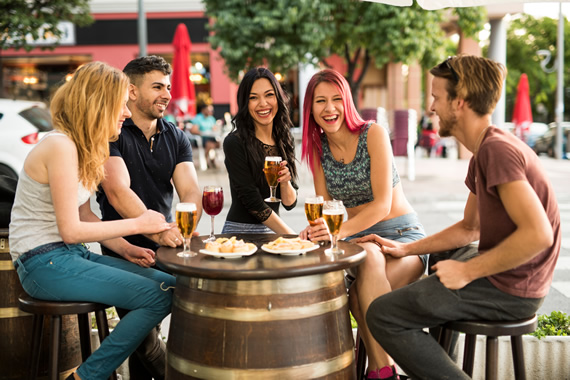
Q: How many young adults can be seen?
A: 5